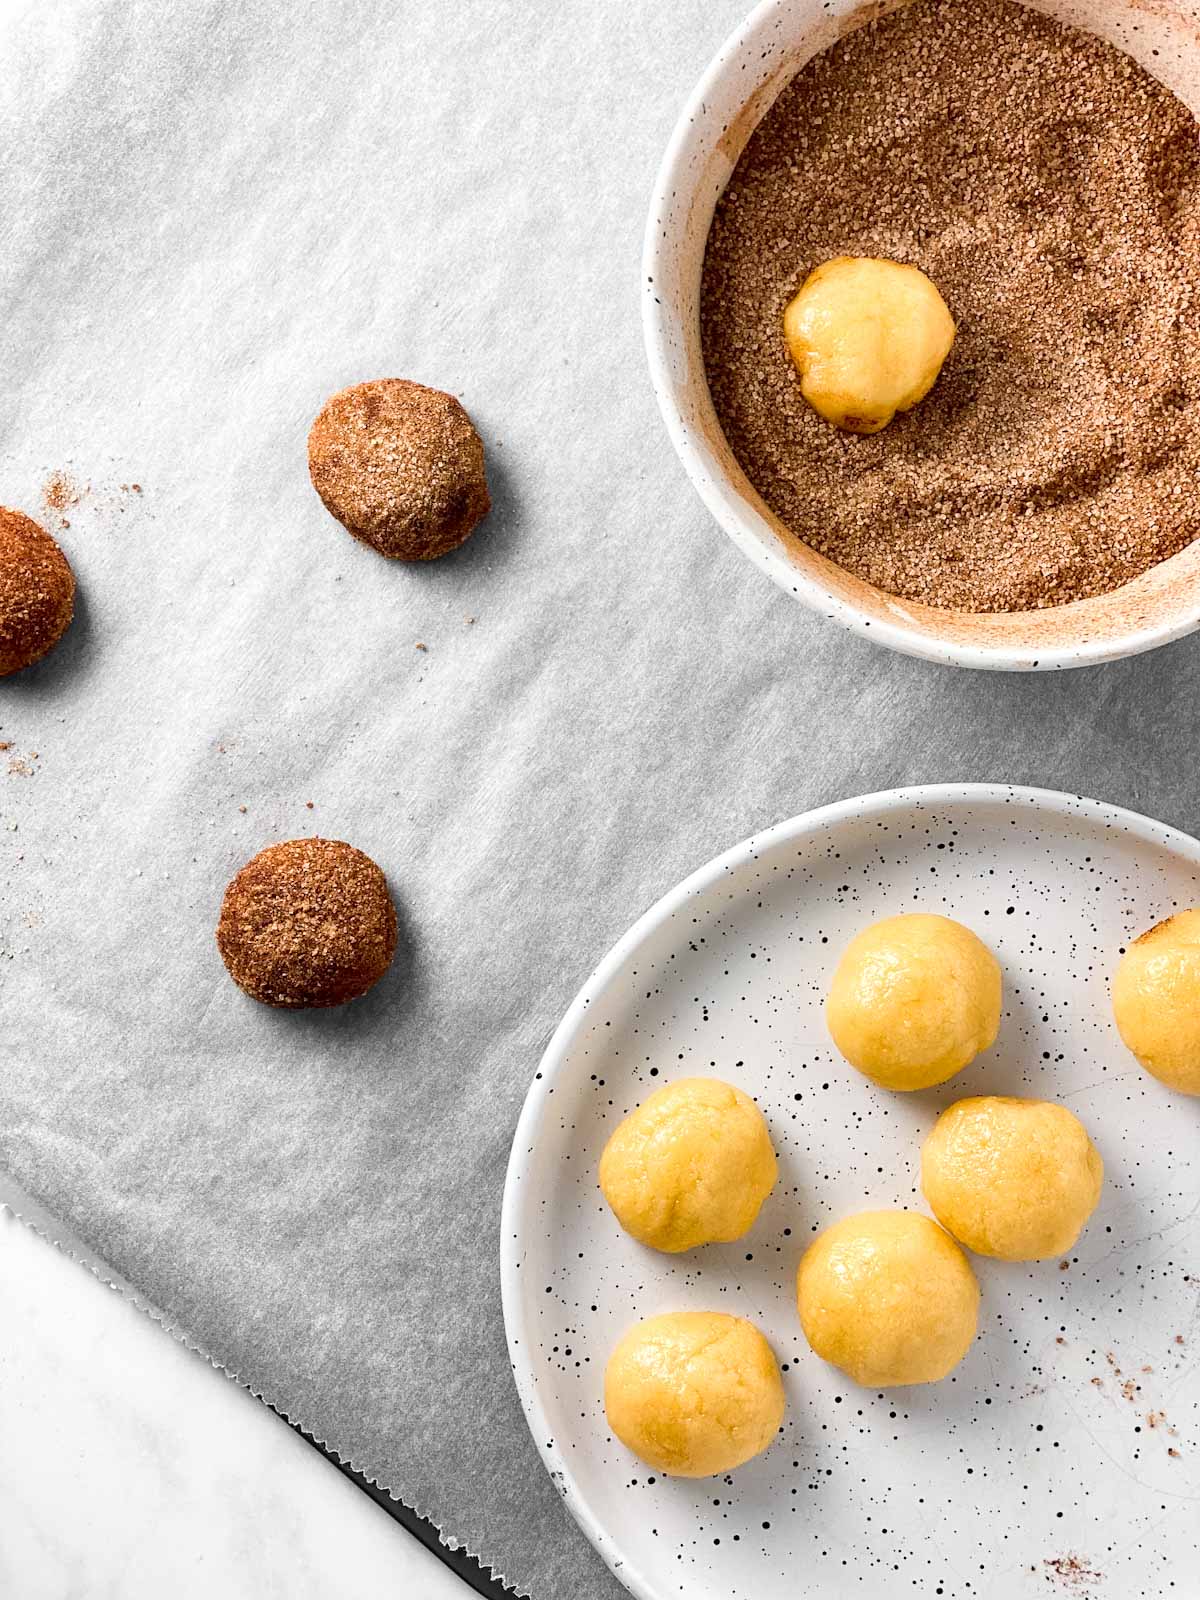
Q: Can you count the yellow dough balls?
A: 7